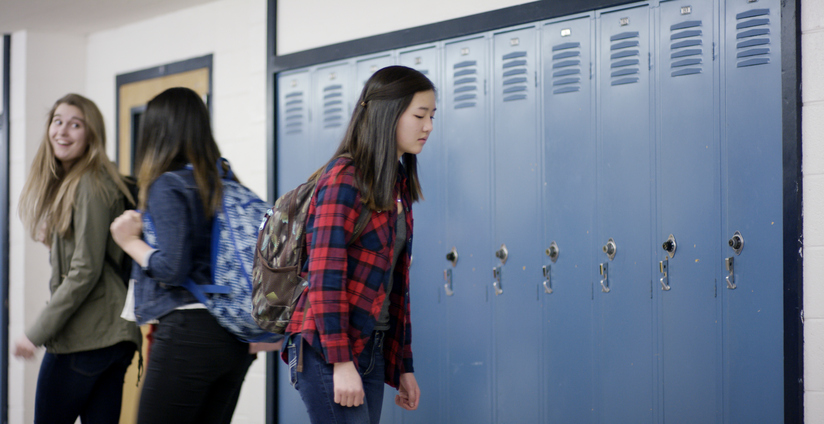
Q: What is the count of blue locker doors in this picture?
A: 10